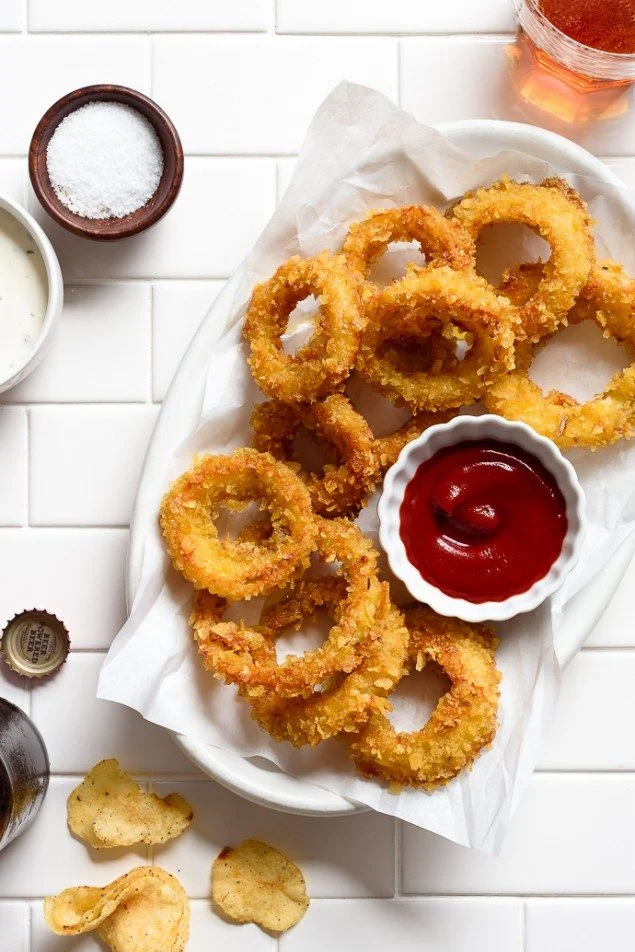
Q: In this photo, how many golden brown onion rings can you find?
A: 11